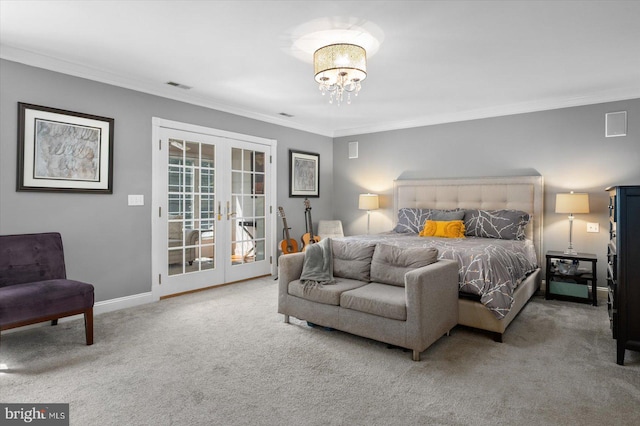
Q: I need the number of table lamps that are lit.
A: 2